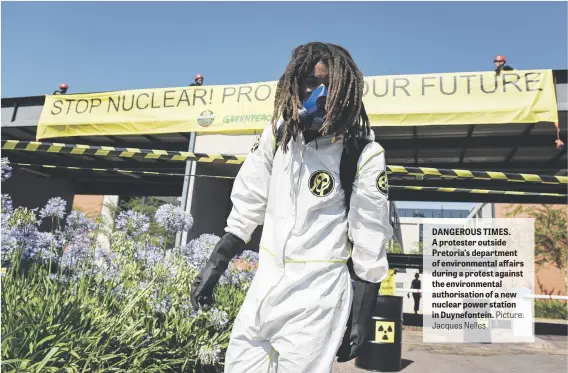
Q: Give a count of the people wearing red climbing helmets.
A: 3